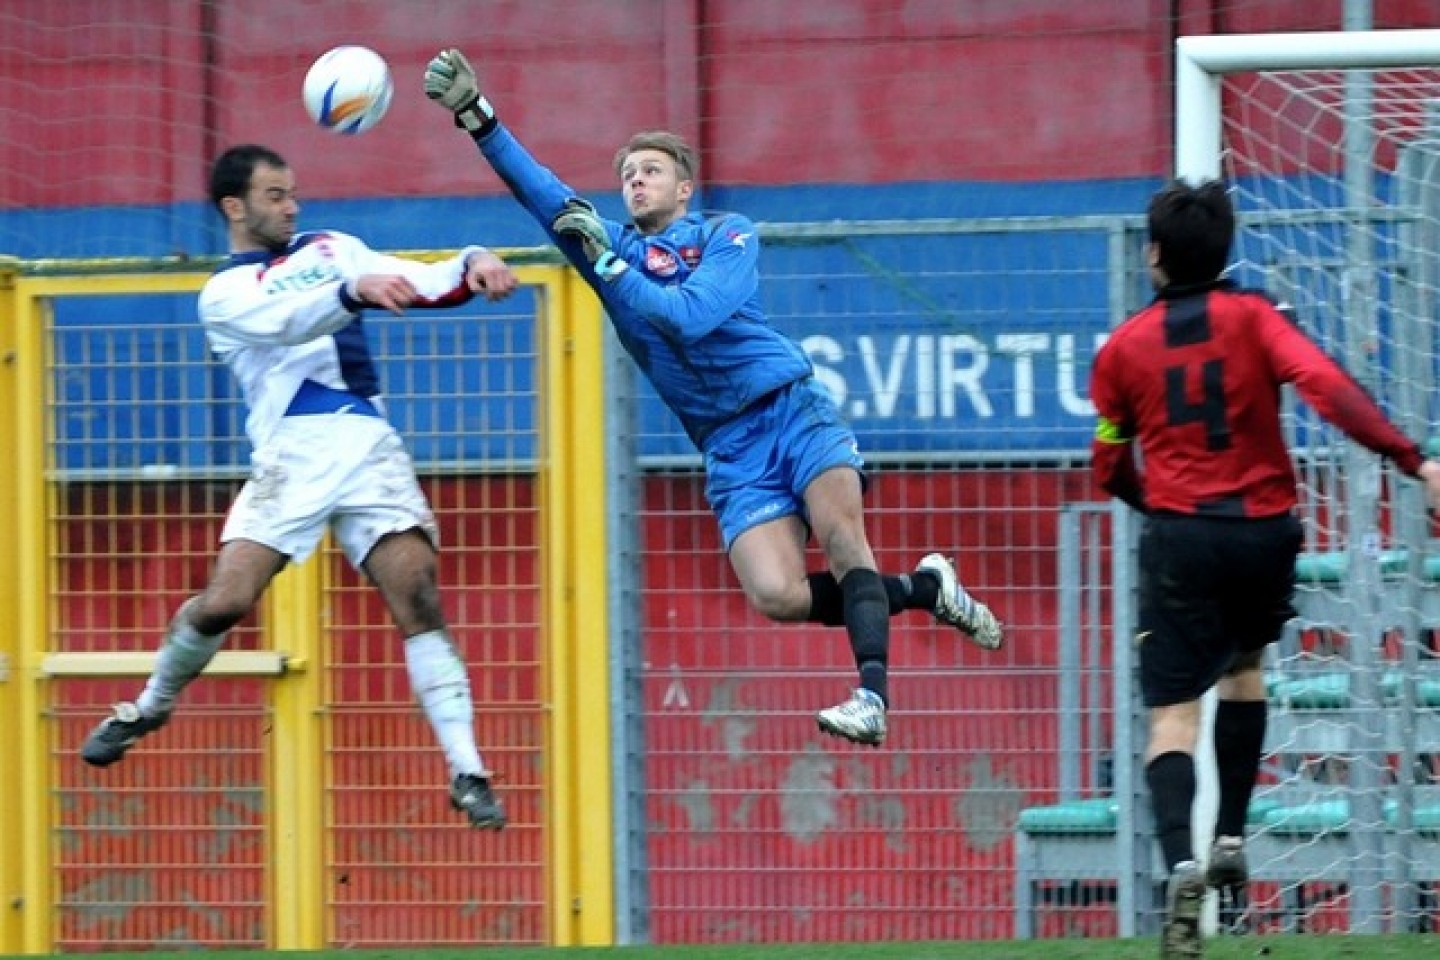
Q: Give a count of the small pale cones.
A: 0